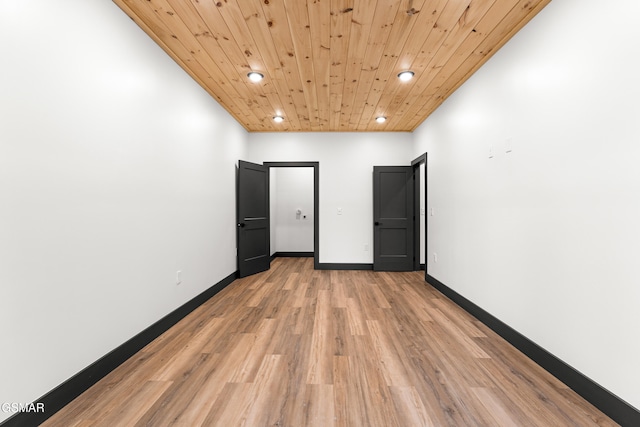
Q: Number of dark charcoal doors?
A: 2